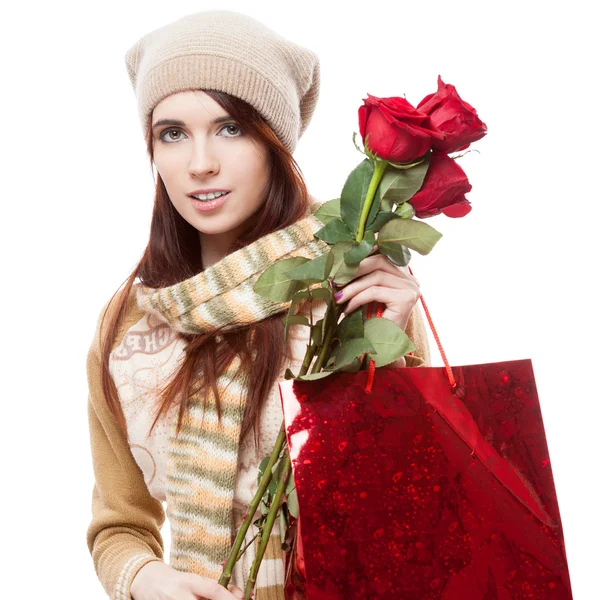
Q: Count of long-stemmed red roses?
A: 3